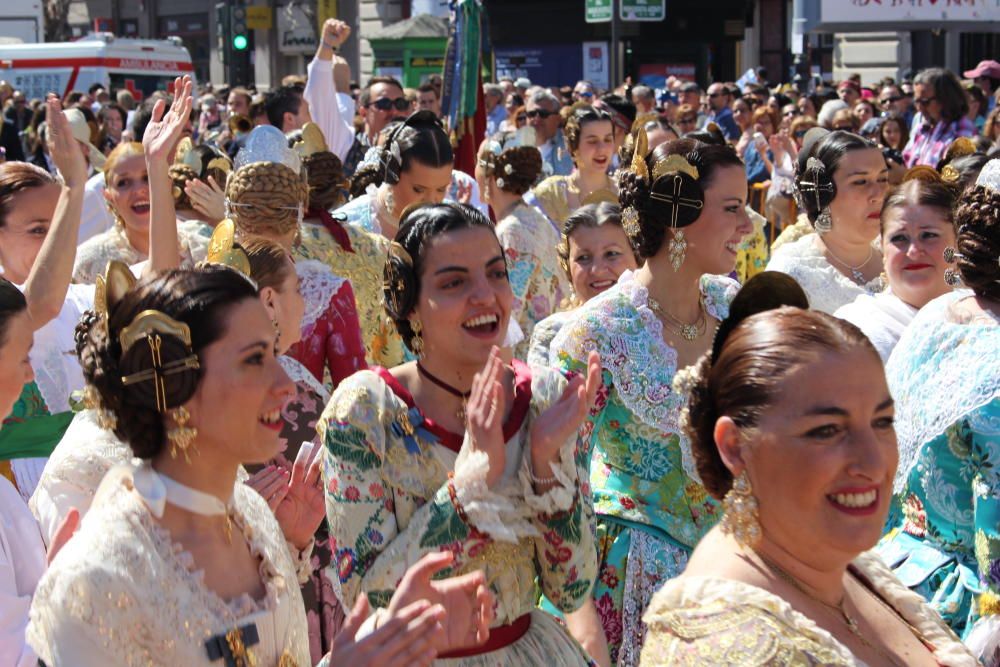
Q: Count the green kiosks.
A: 1